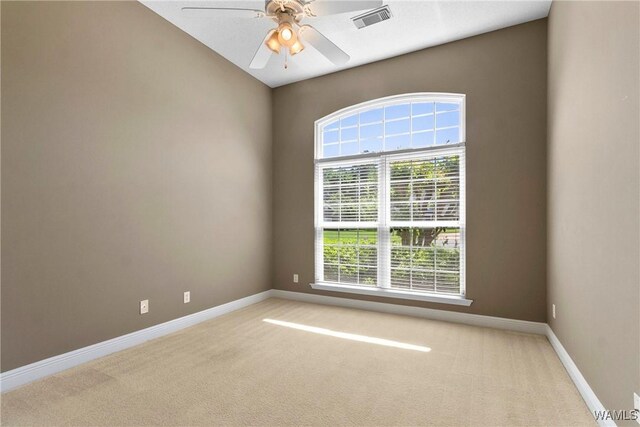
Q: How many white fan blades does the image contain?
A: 4